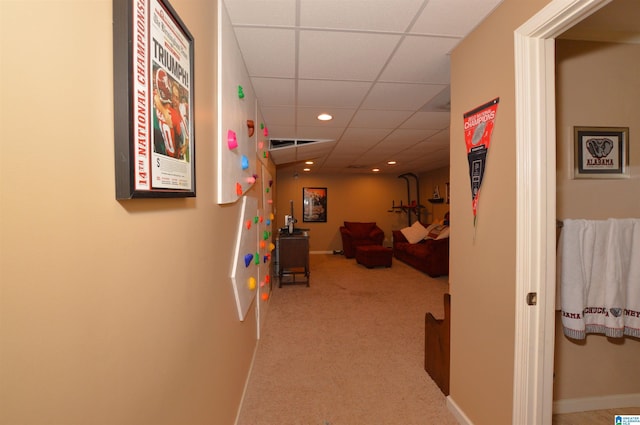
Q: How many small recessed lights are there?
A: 5